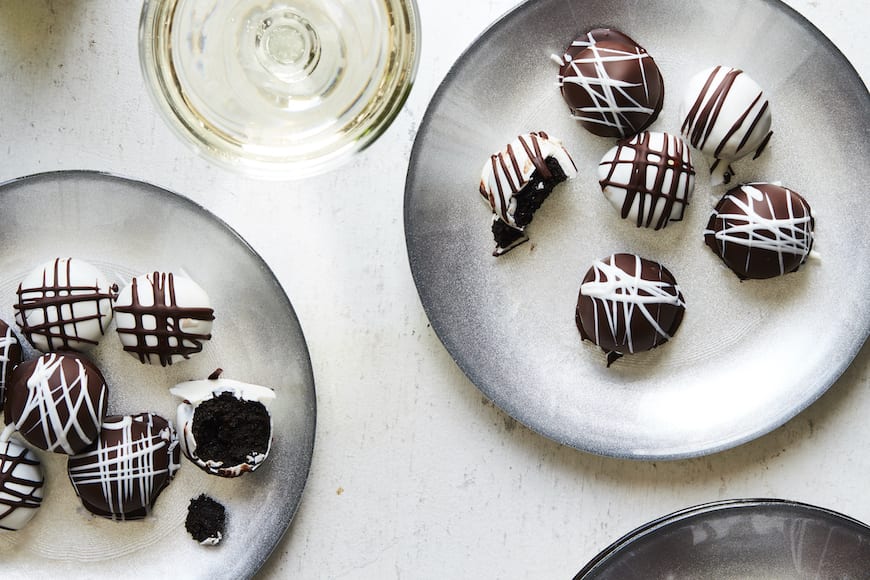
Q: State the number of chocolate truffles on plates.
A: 13